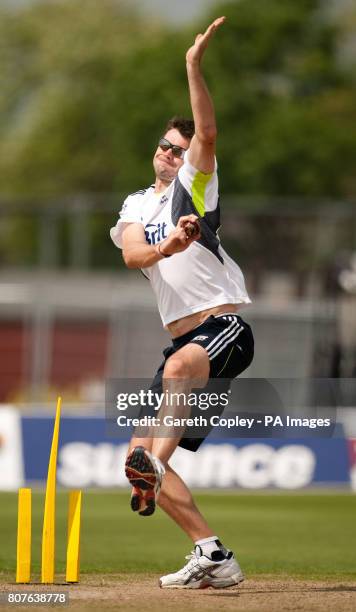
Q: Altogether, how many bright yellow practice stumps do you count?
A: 3